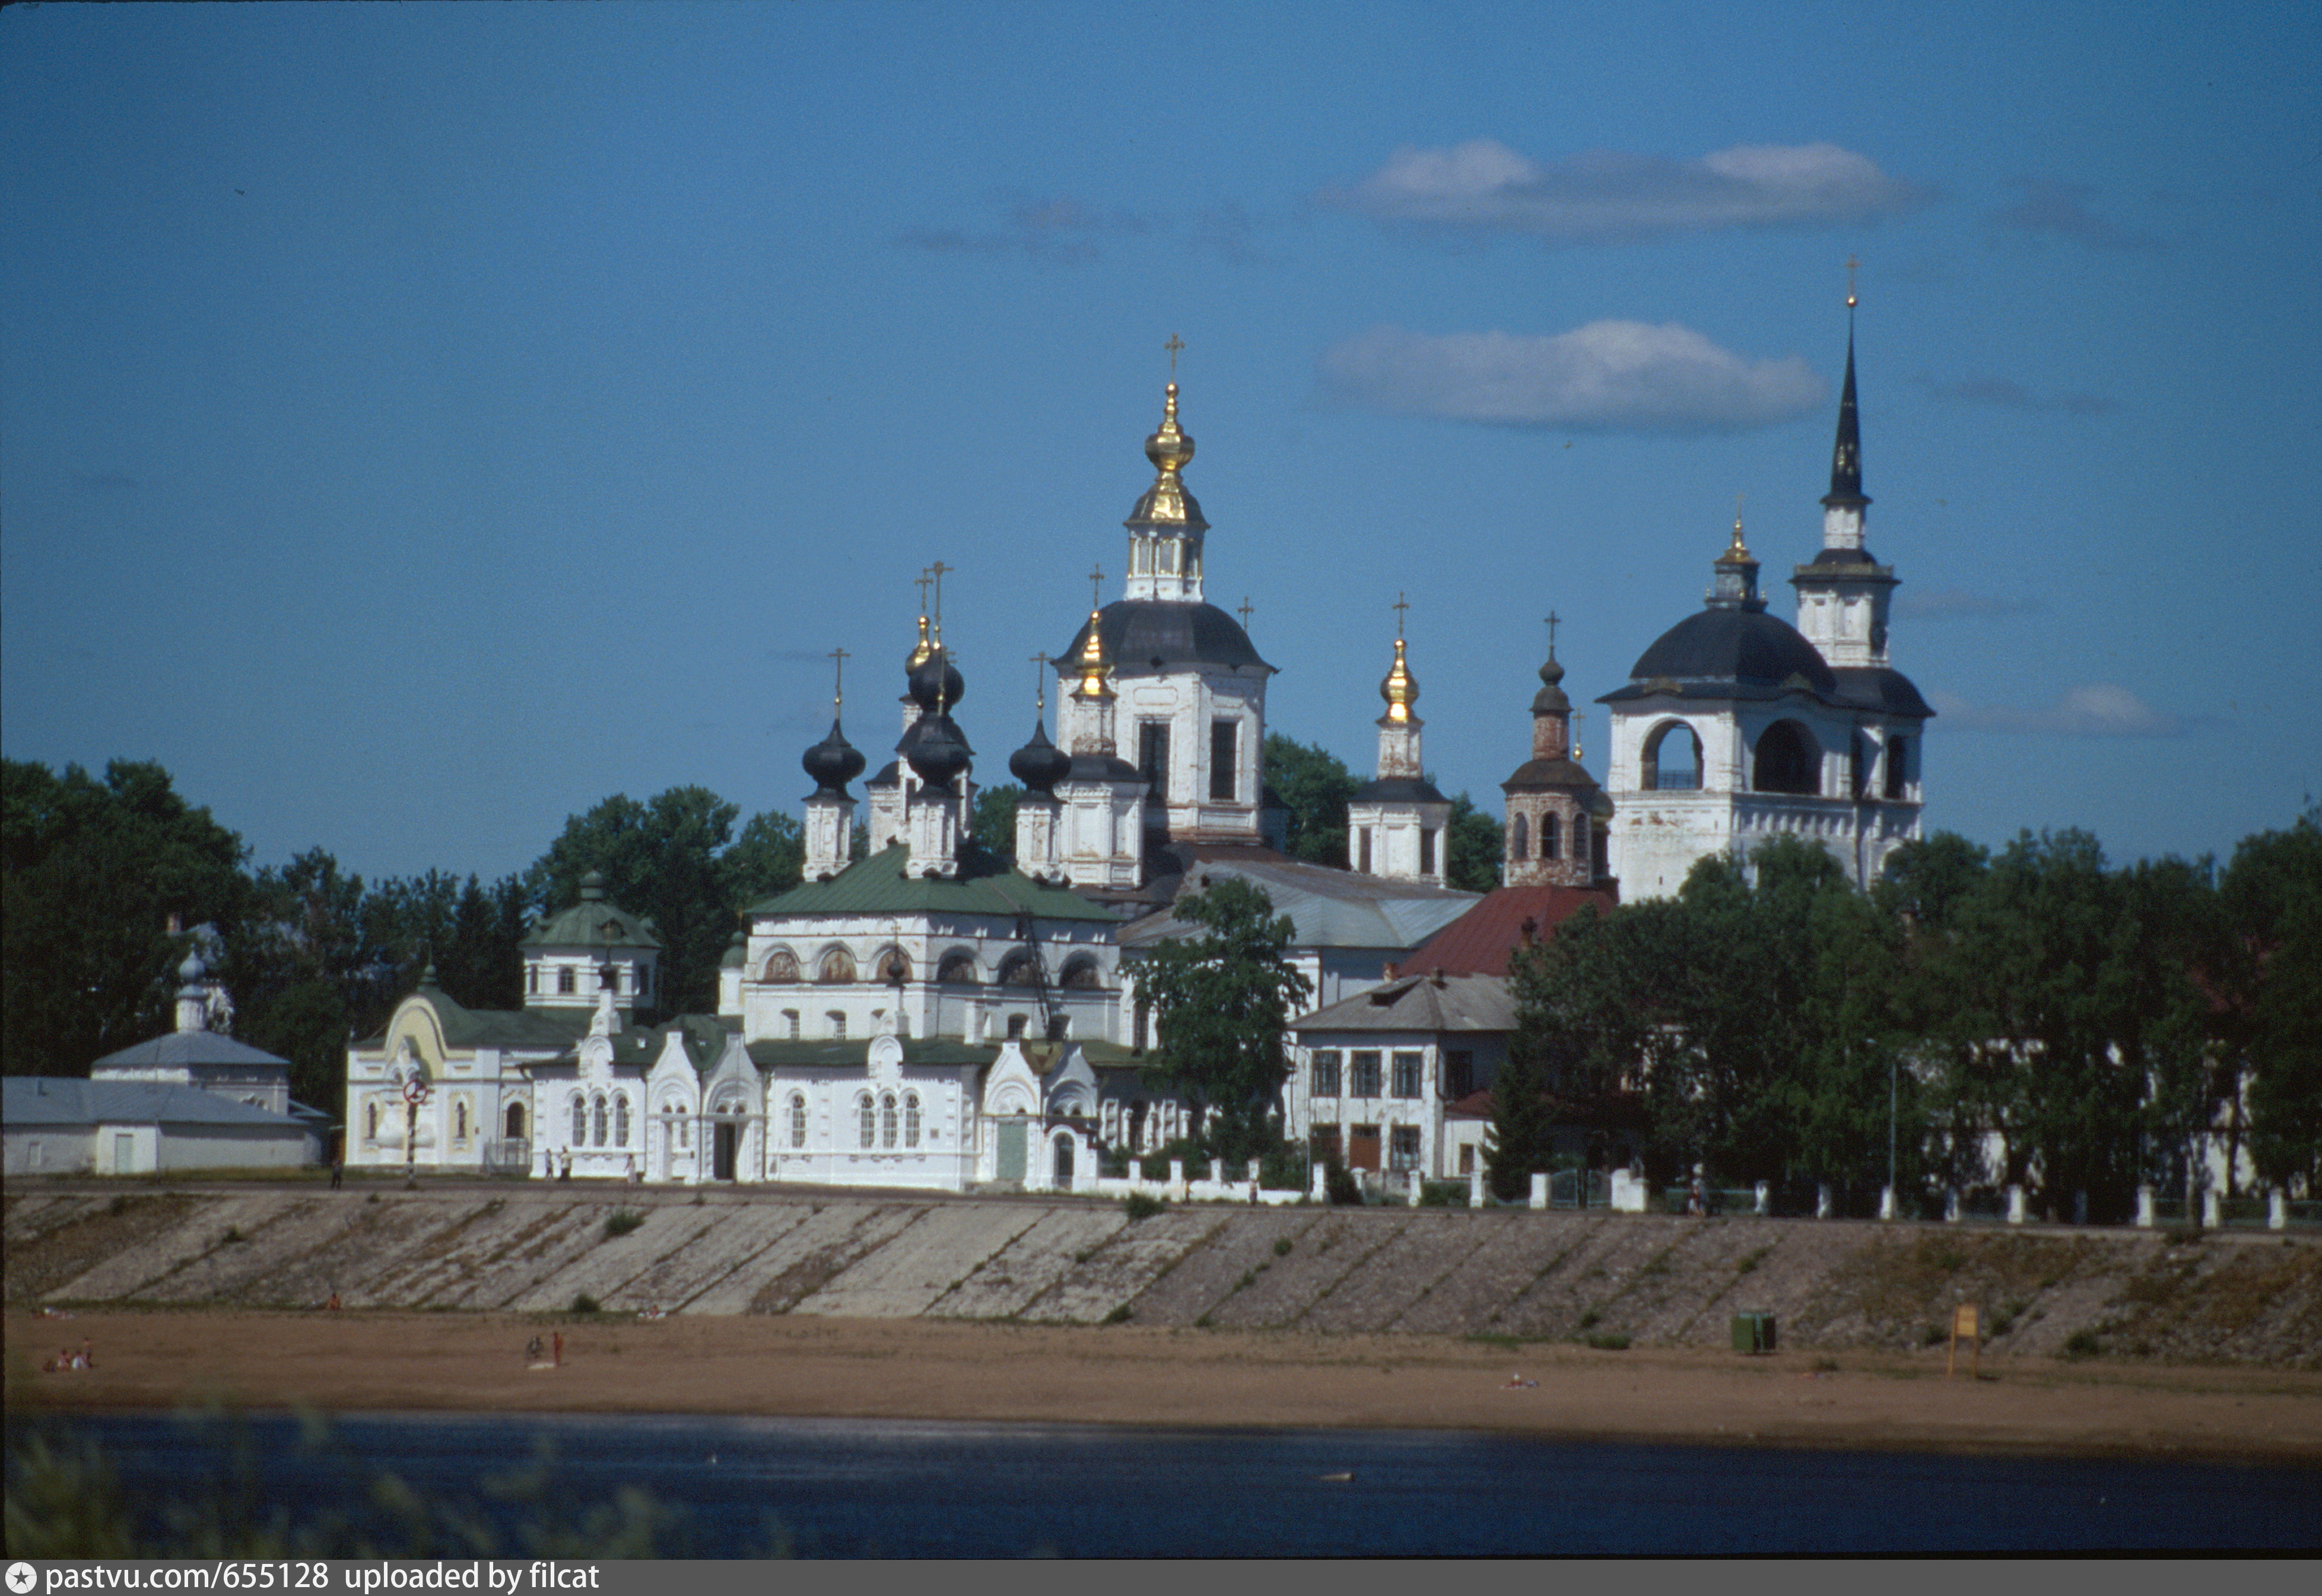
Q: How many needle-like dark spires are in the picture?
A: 1